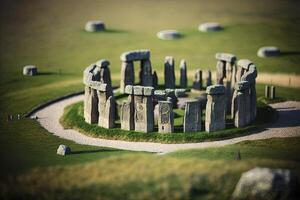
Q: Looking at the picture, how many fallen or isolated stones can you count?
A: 7